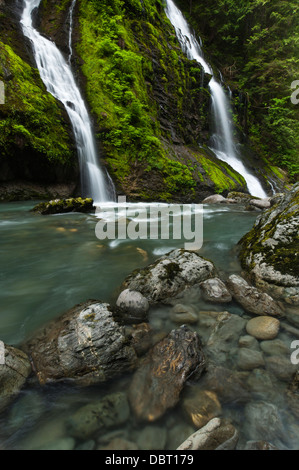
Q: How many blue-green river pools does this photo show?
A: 1